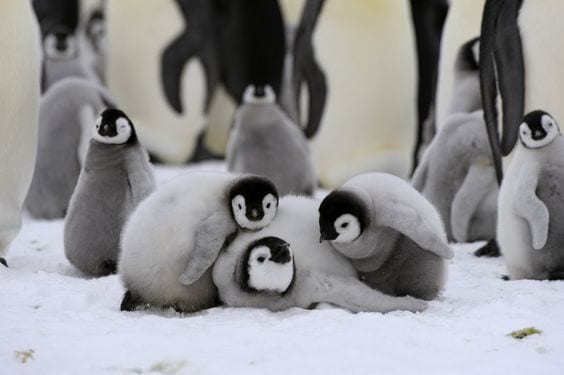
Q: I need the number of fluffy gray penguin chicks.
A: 11